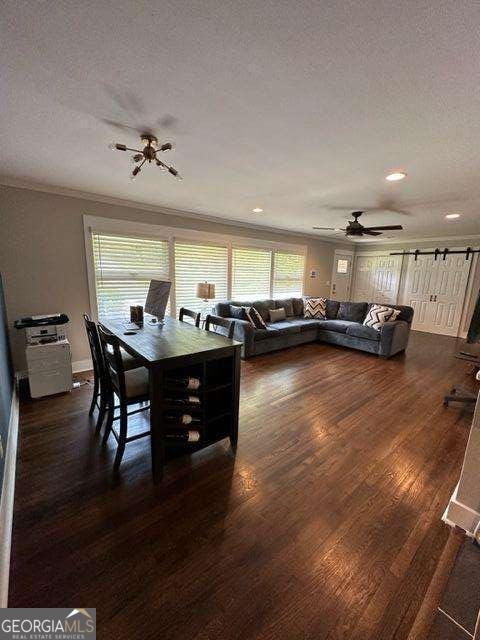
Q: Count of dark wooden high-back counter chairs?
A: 4